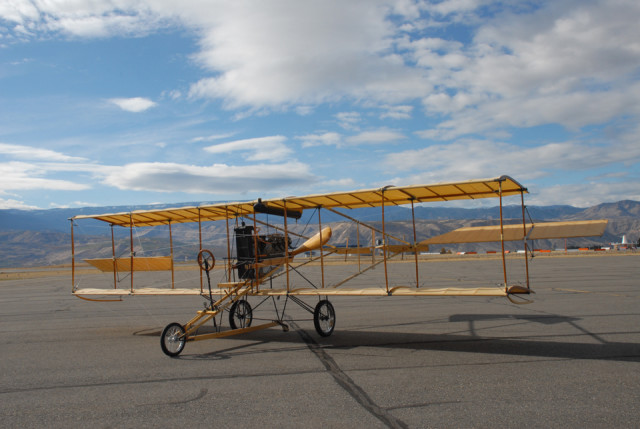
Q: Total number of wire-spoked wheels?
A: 3